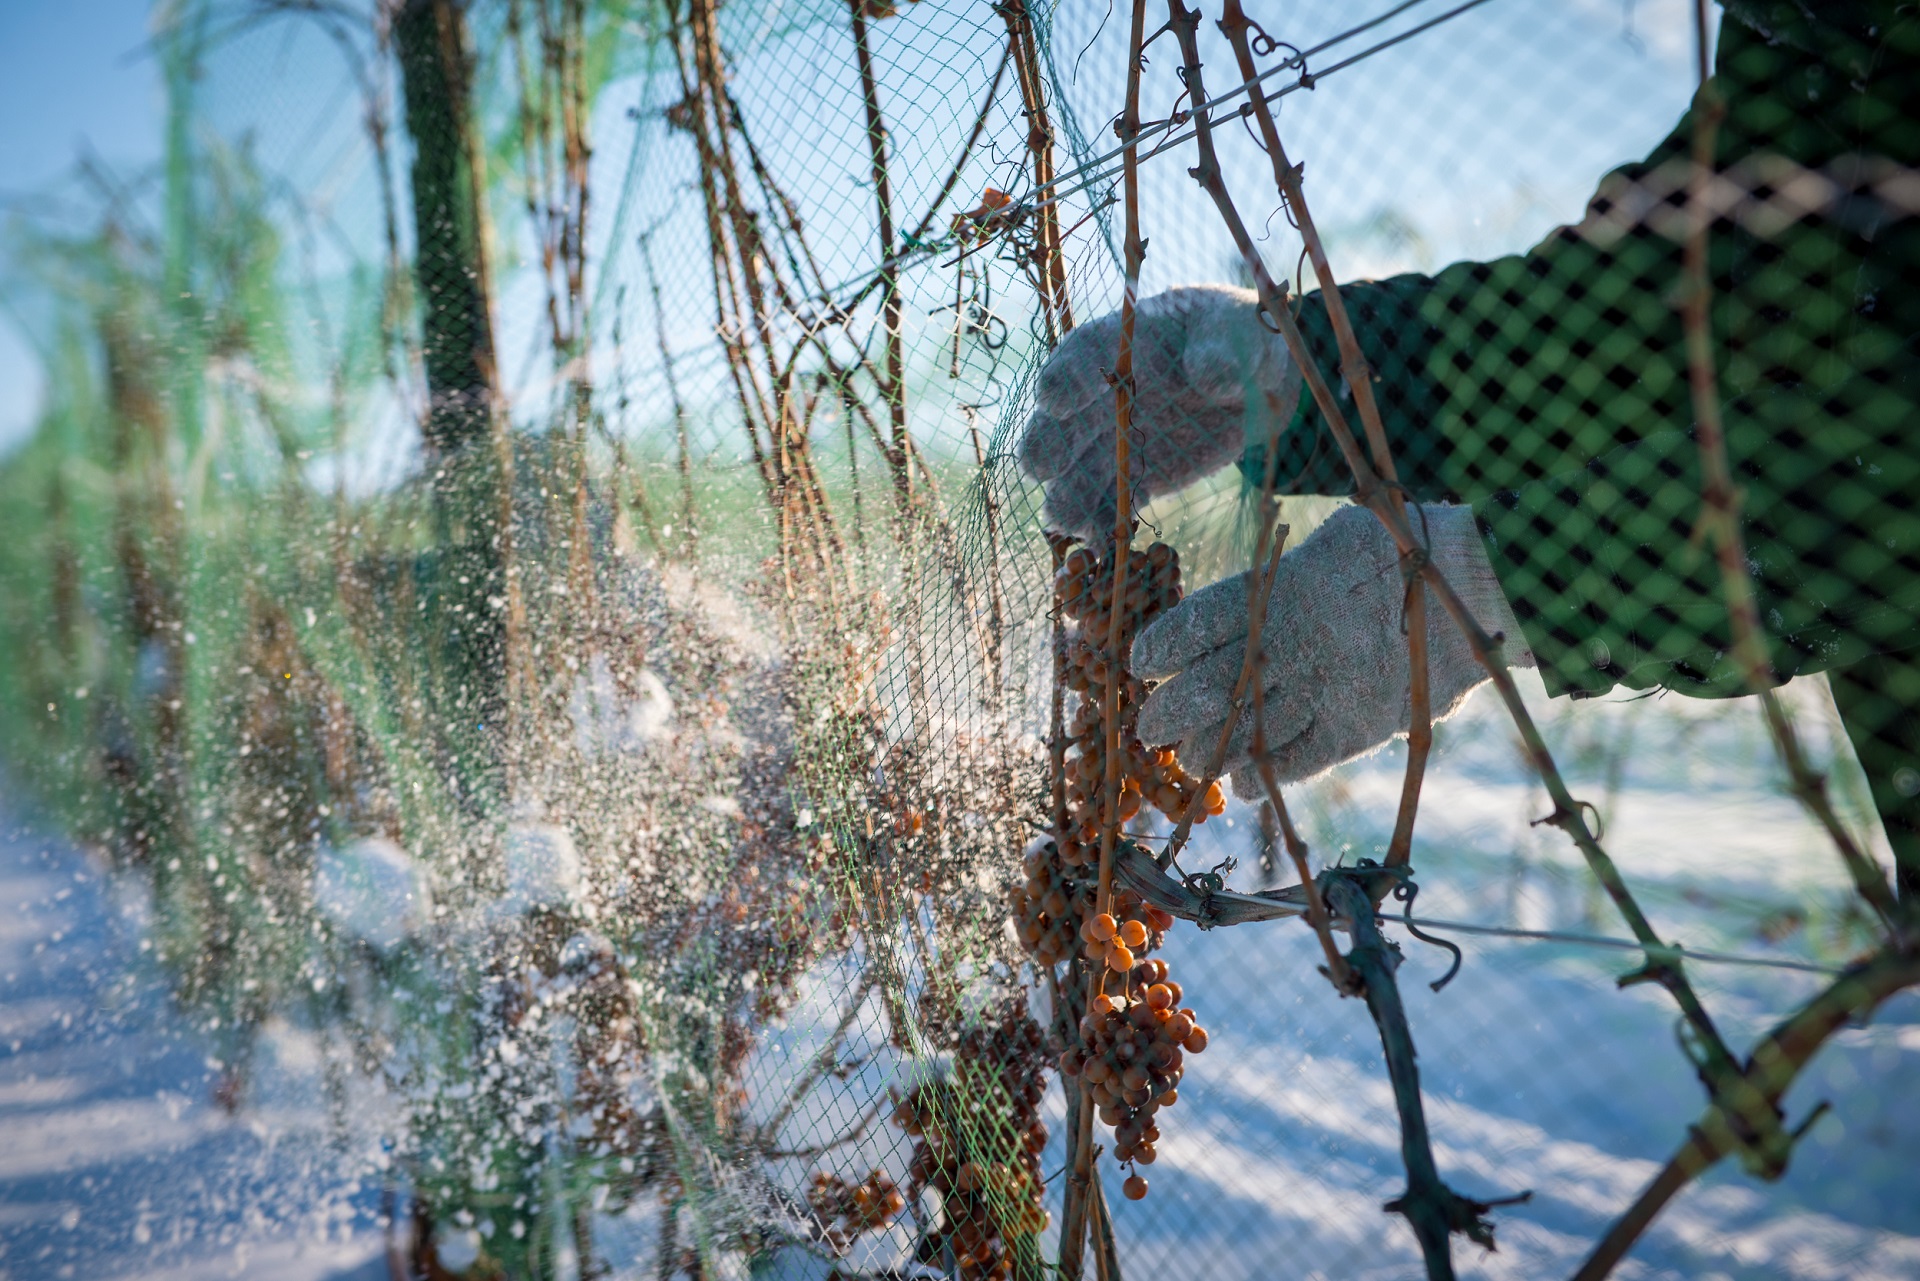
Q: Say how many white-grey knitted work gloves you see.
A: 2